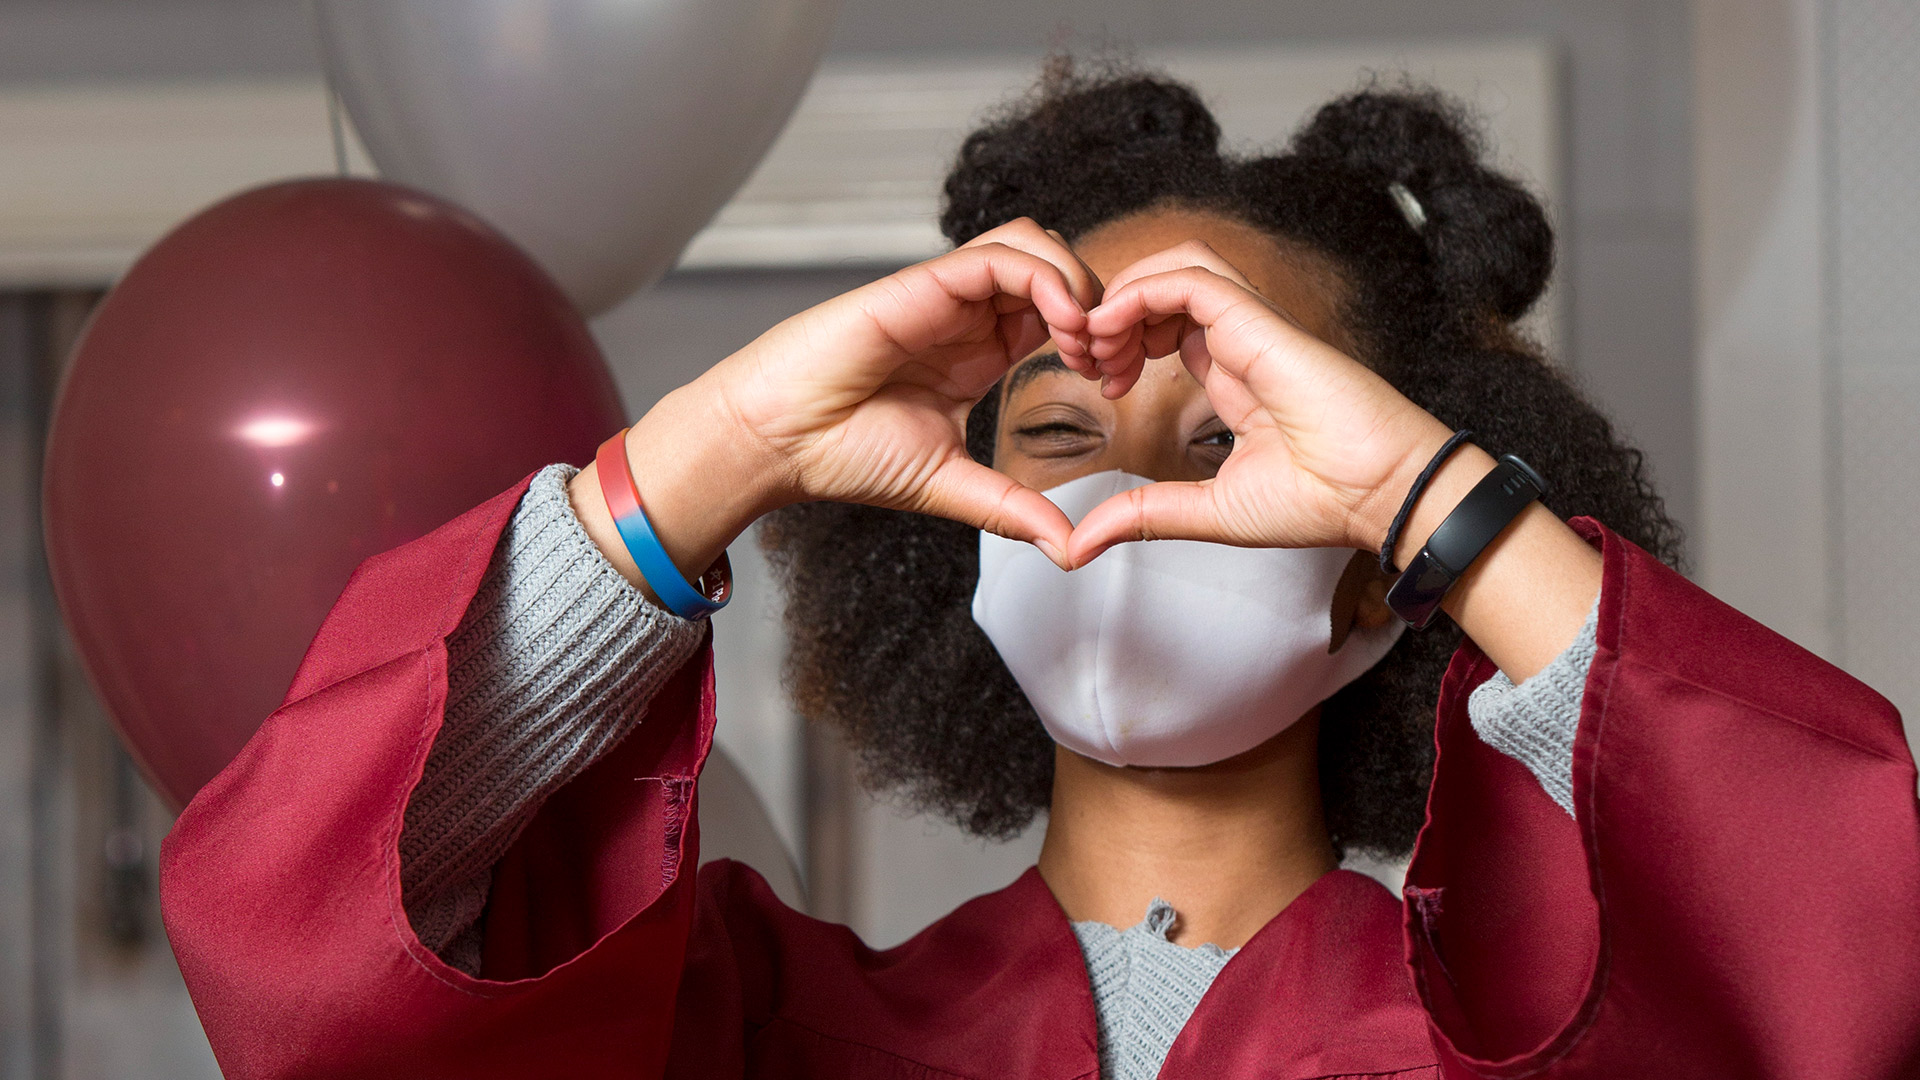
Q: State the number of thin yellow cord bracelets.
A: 0